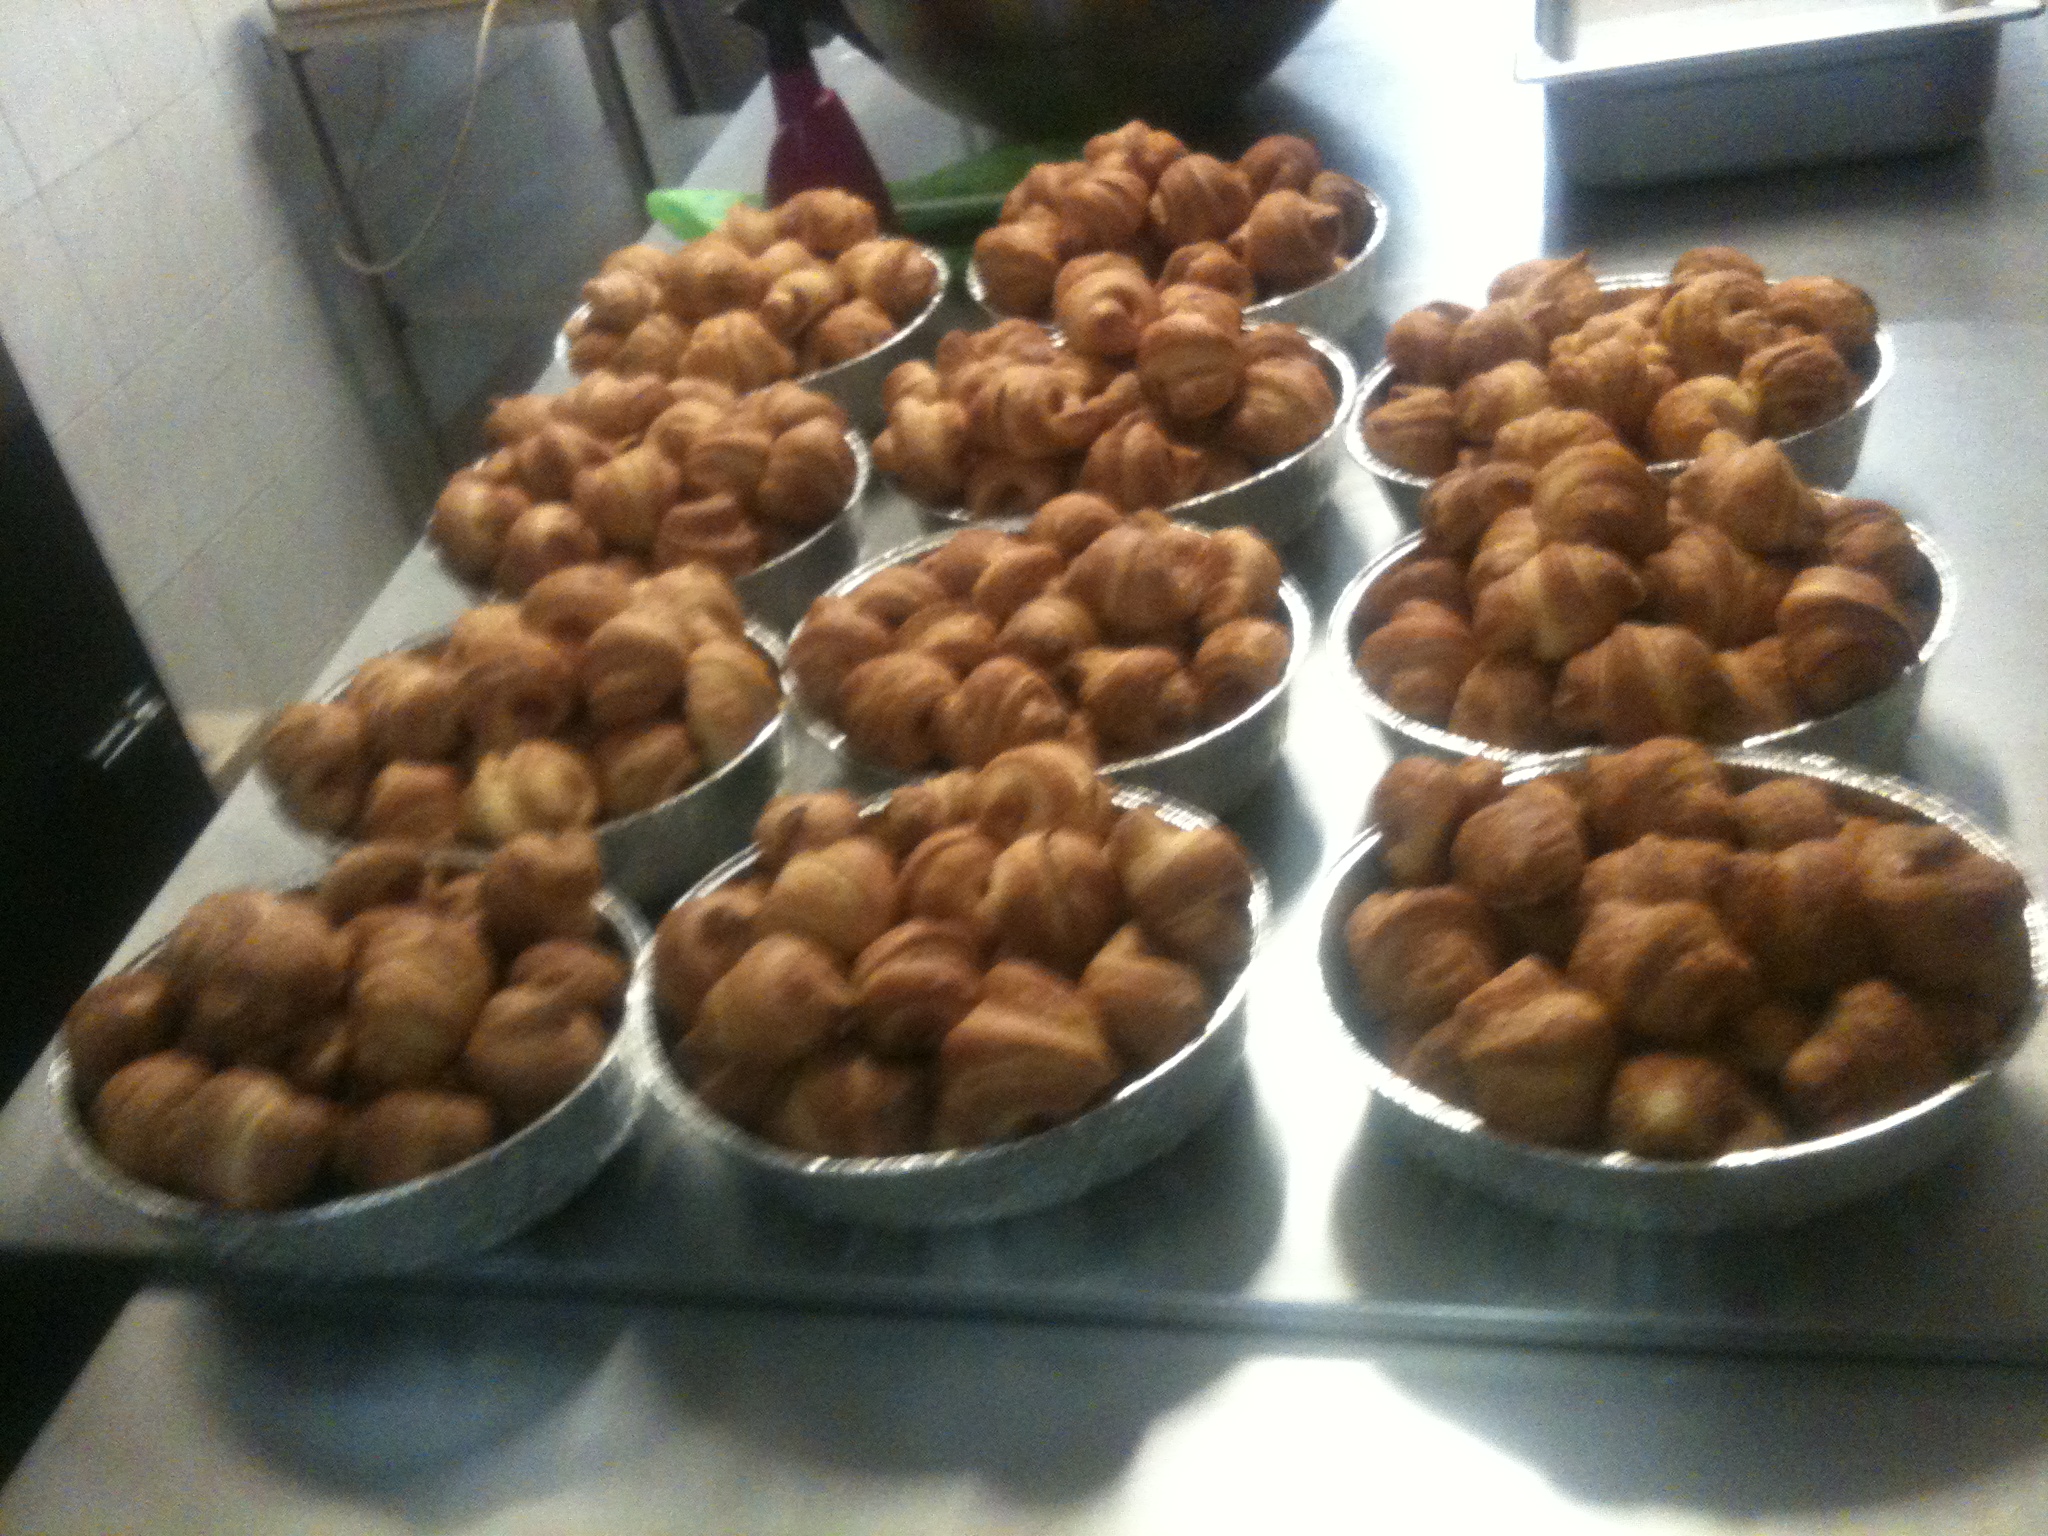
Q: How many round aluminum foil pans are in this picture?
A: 11